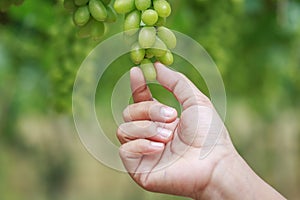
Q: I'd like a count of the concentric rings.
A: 2